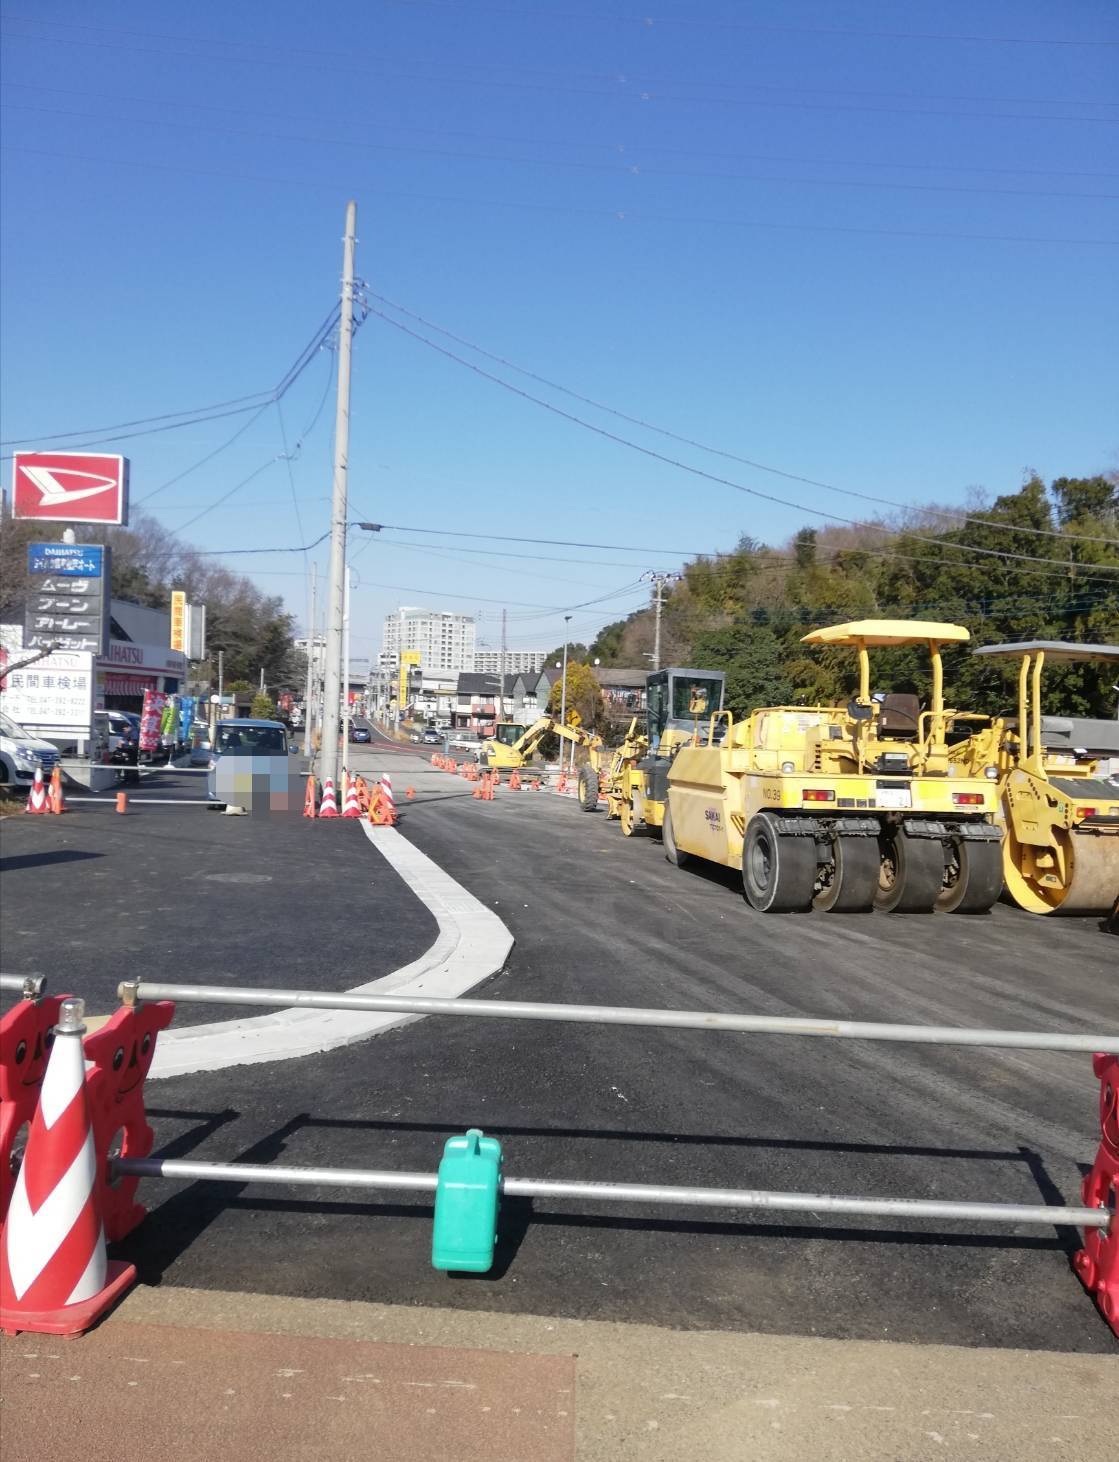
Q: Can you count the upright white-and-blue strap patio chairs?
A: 0